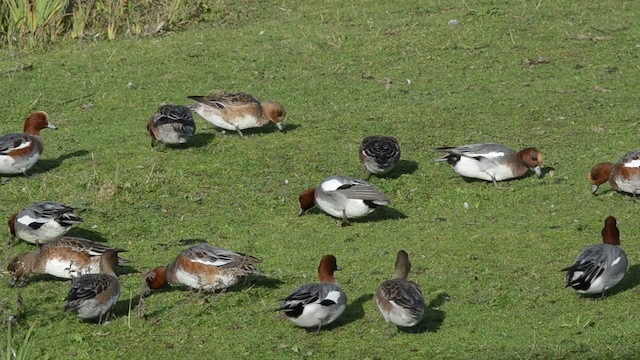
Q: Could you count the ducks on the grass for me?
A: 14